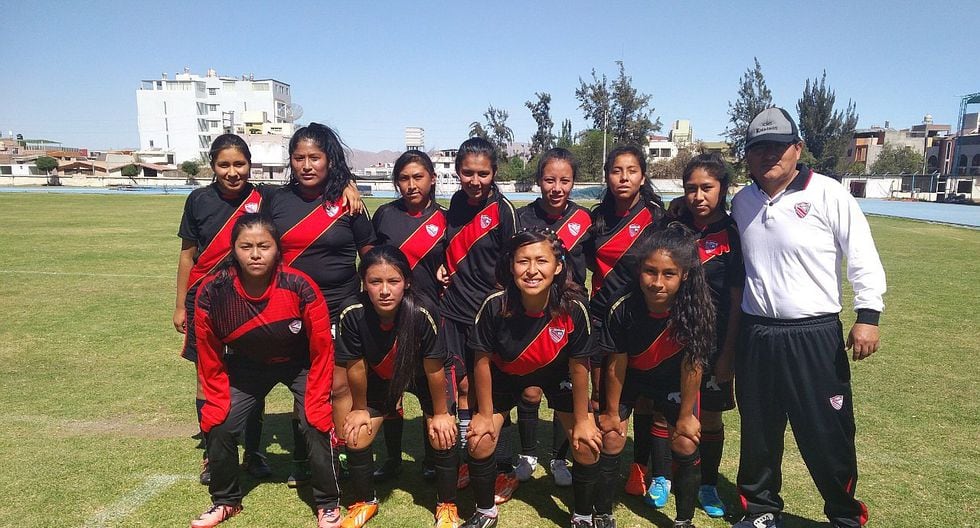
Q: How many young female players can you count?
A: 11